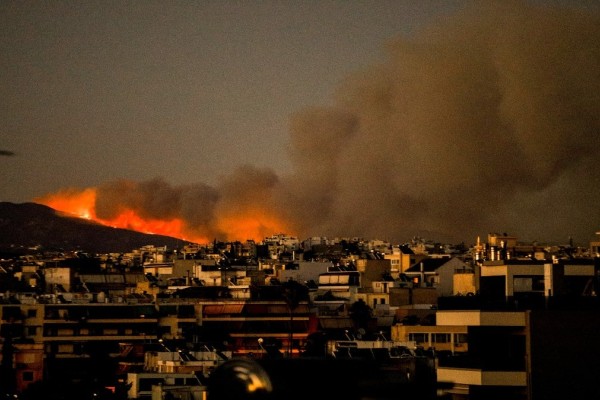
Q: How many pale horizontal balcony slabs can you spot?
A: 2